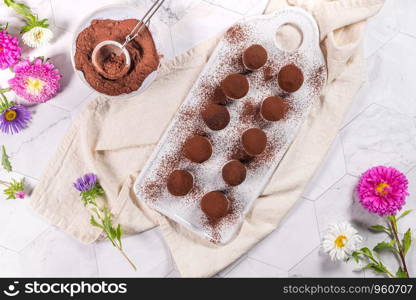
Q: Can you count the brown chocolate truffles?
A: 10